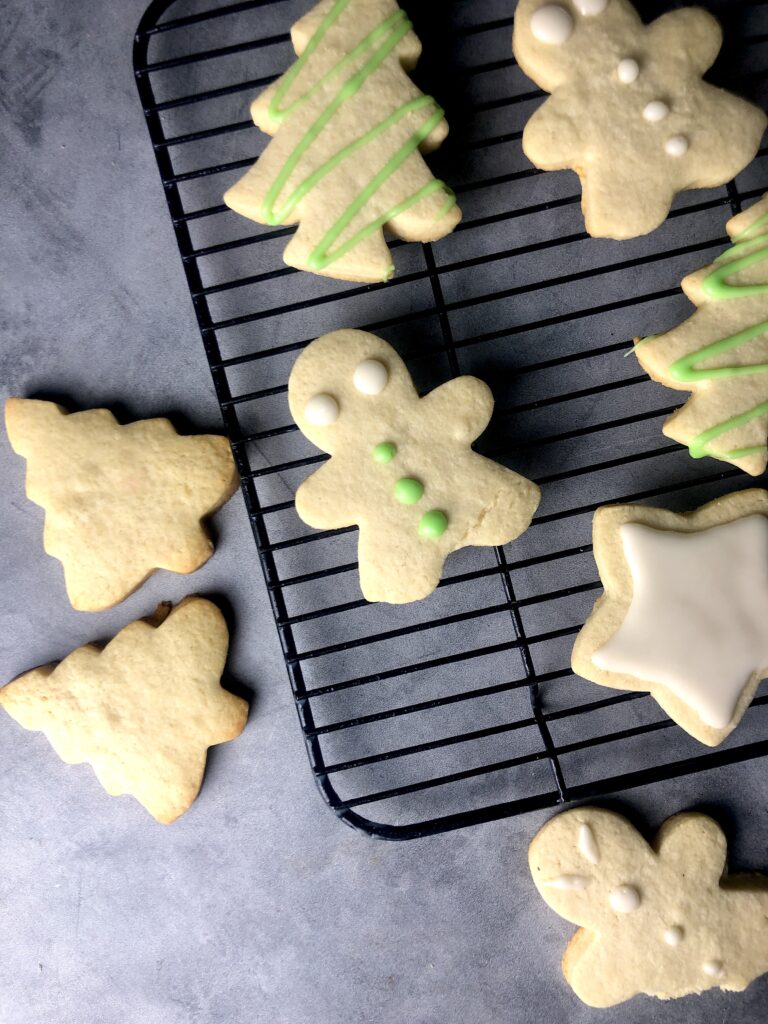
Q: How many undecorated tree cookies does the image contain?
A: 2